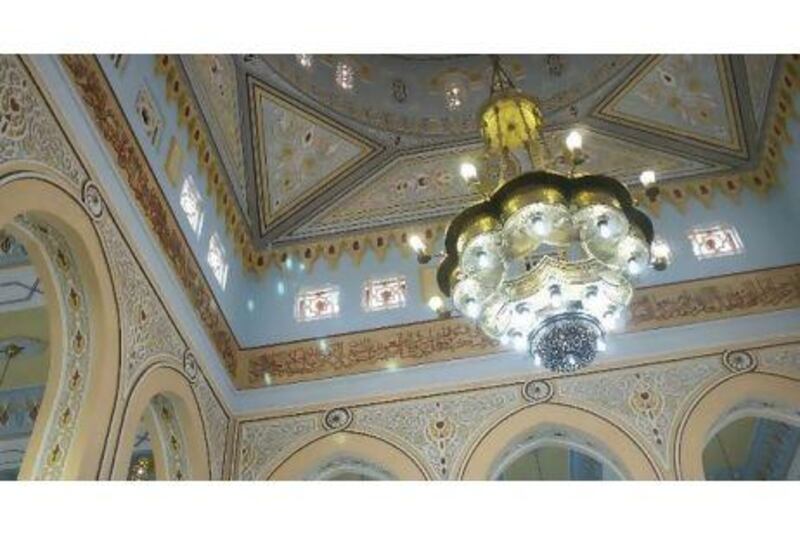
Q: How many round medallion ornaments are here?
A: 5